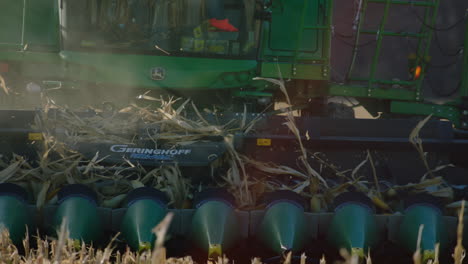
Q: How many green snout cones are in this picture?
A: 7